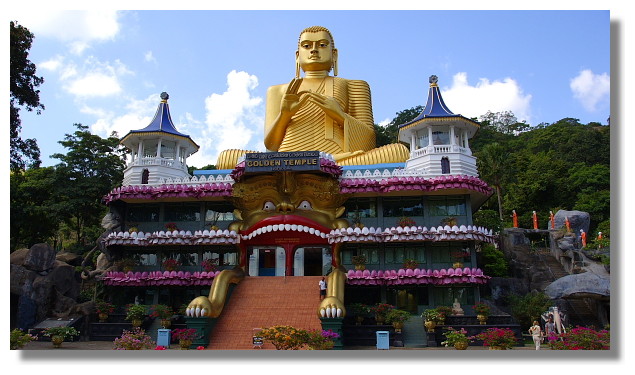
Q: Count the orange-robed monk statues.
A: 6